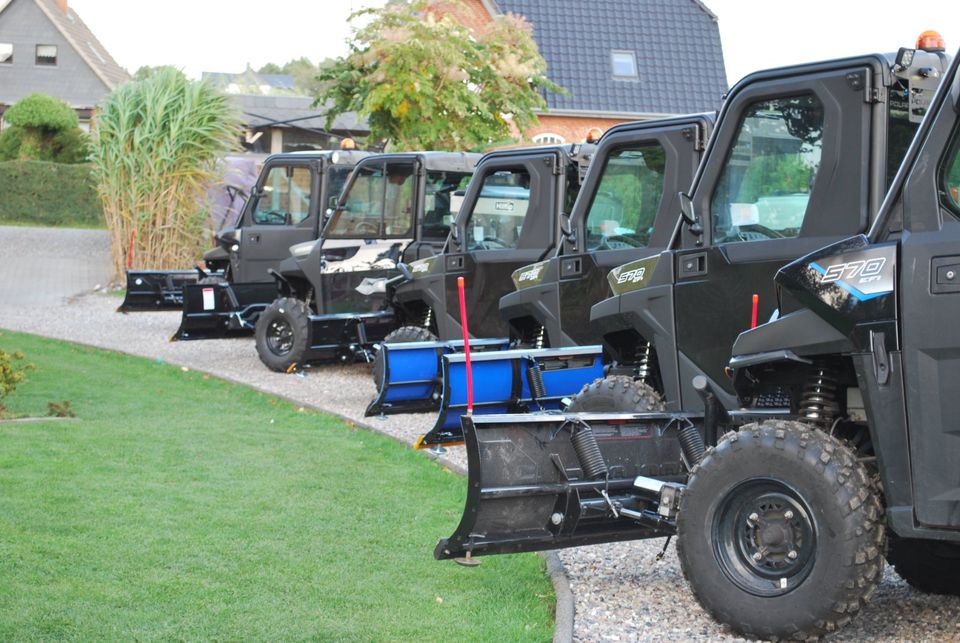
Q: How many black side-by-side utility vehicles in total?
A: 6